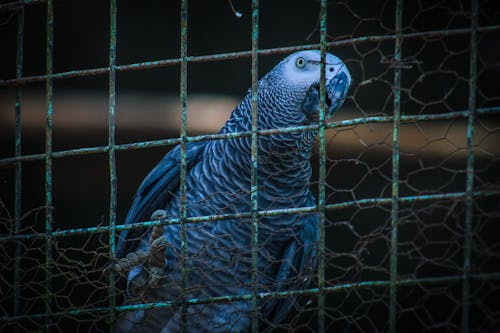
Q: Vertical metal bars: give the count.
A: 8